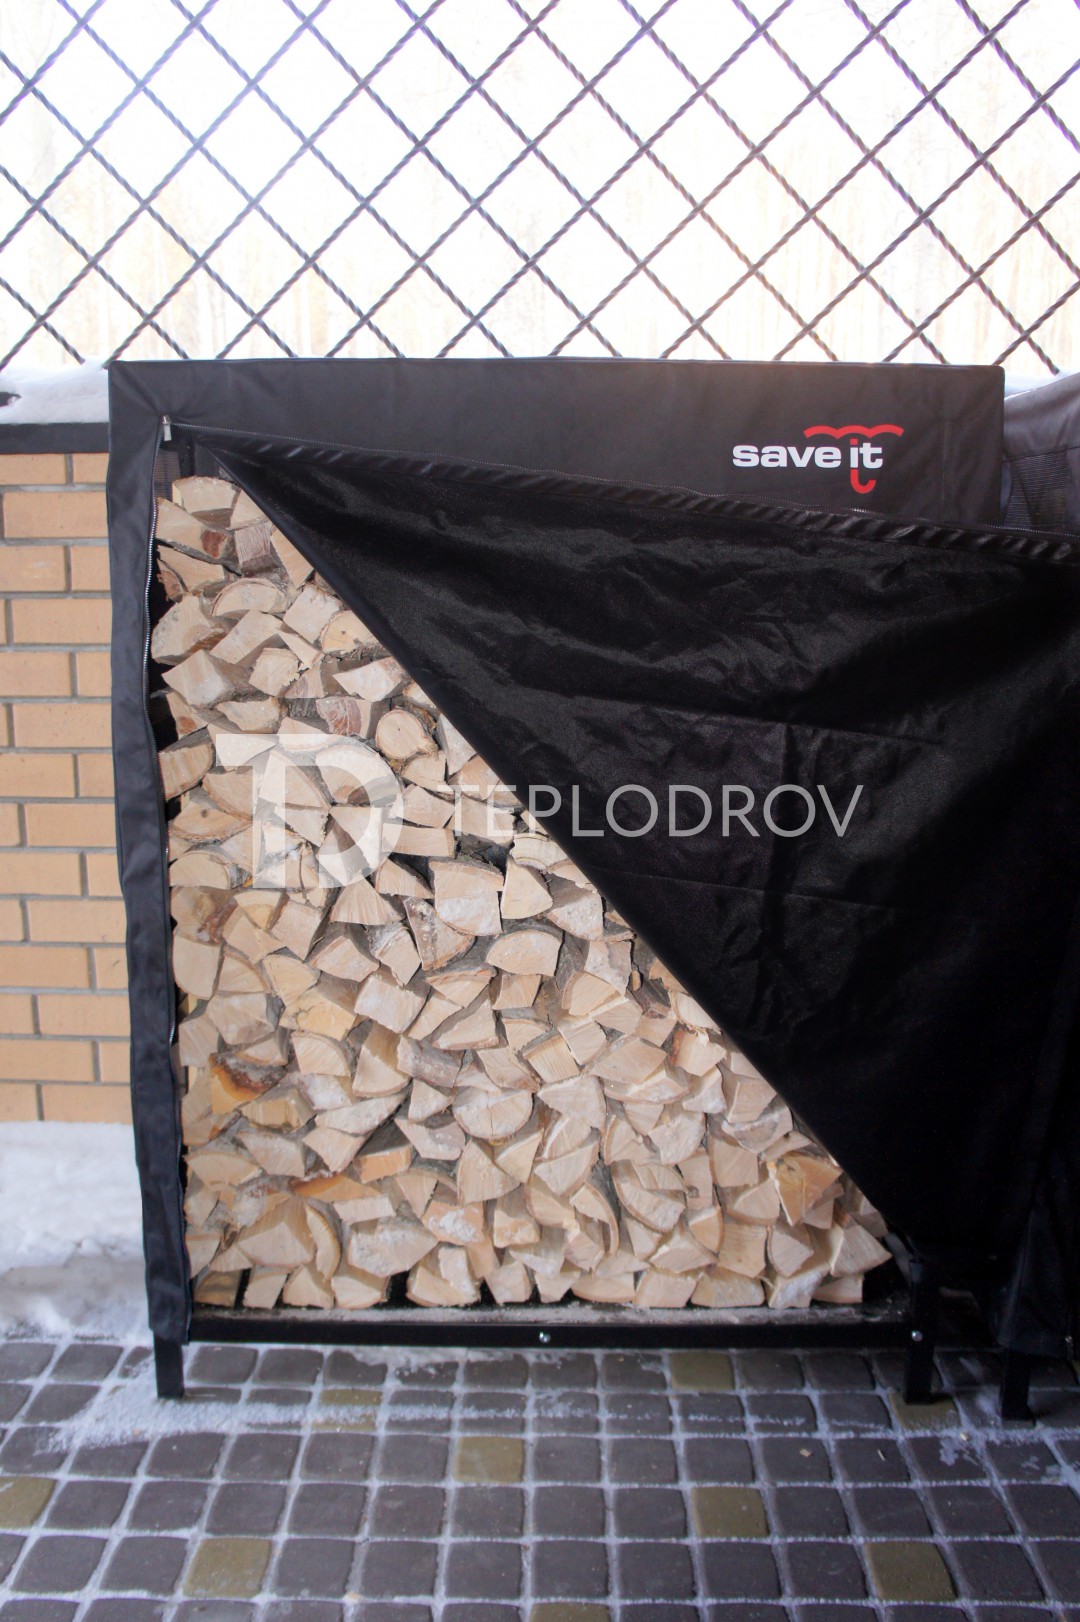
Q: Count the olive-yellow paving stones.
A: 9